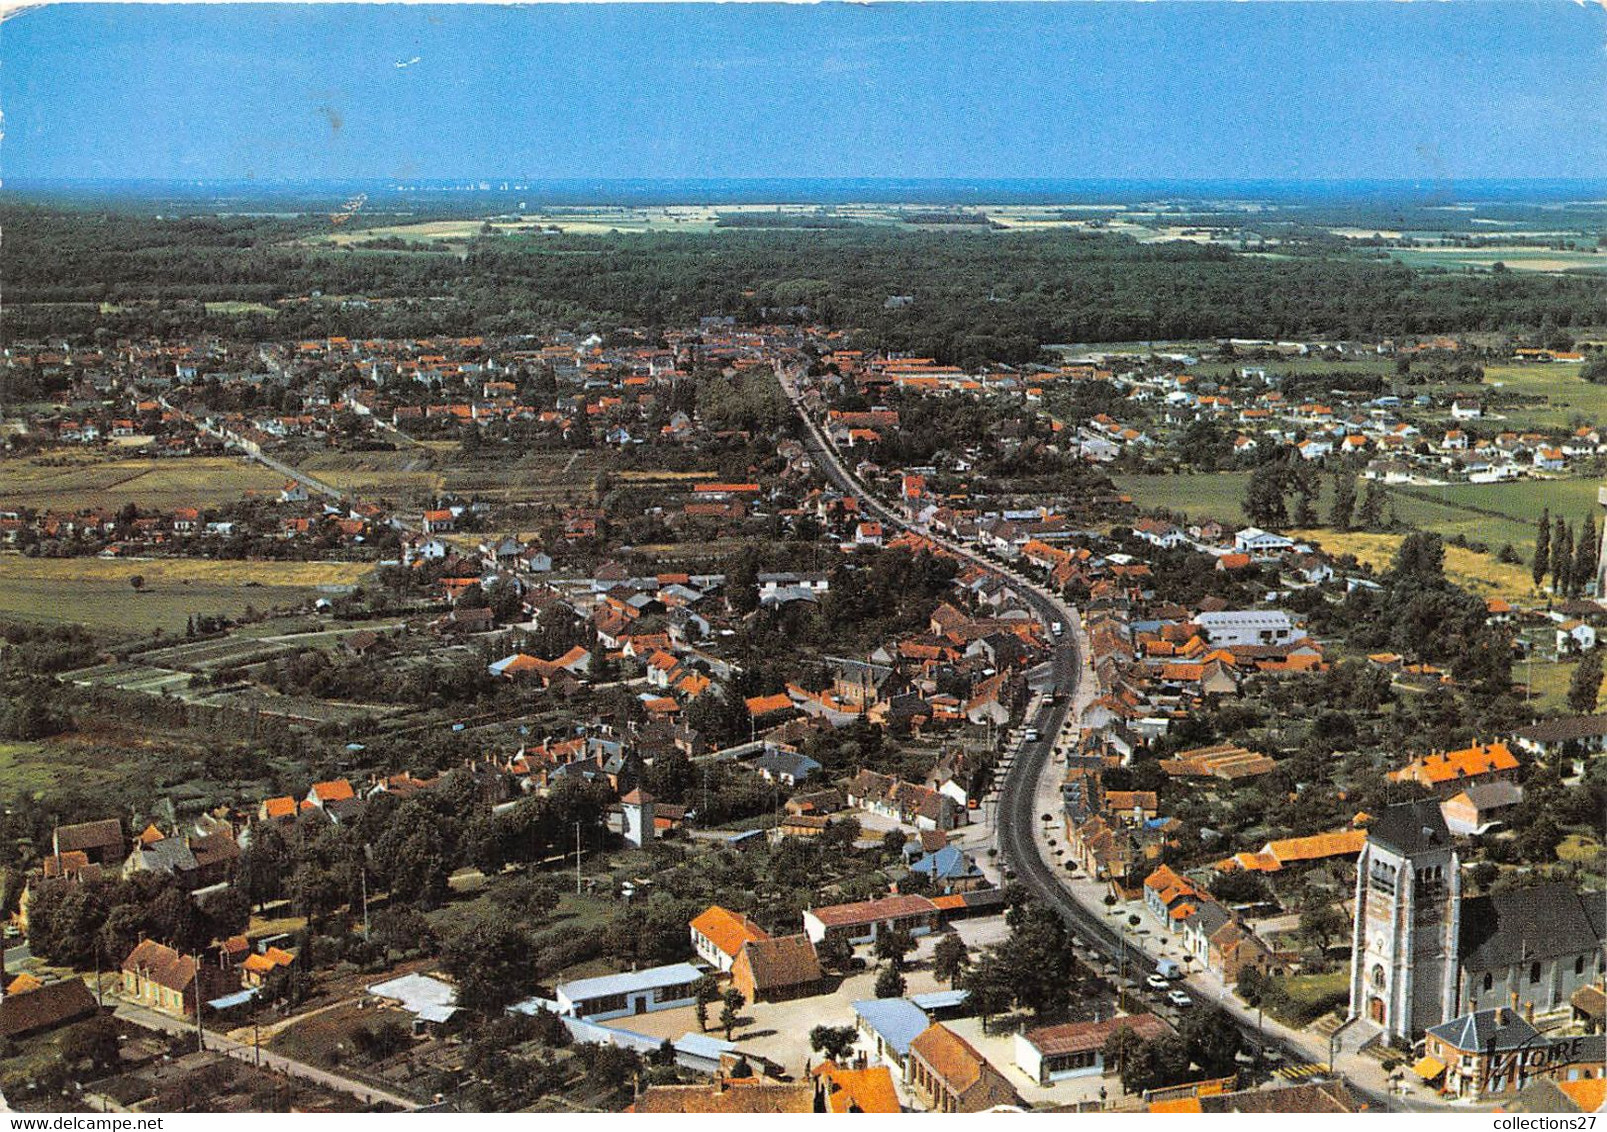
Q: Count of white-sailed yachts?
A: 0